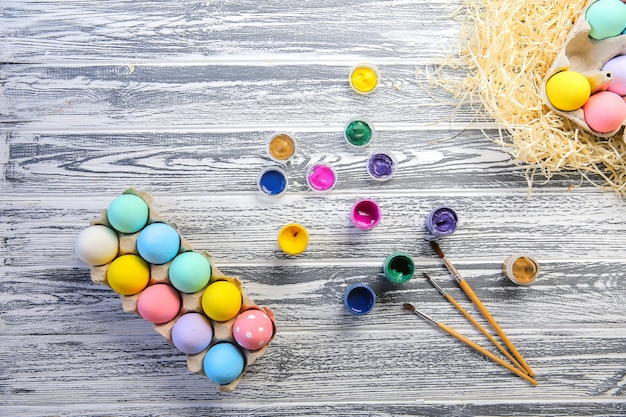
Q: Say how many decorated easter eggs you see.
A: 14